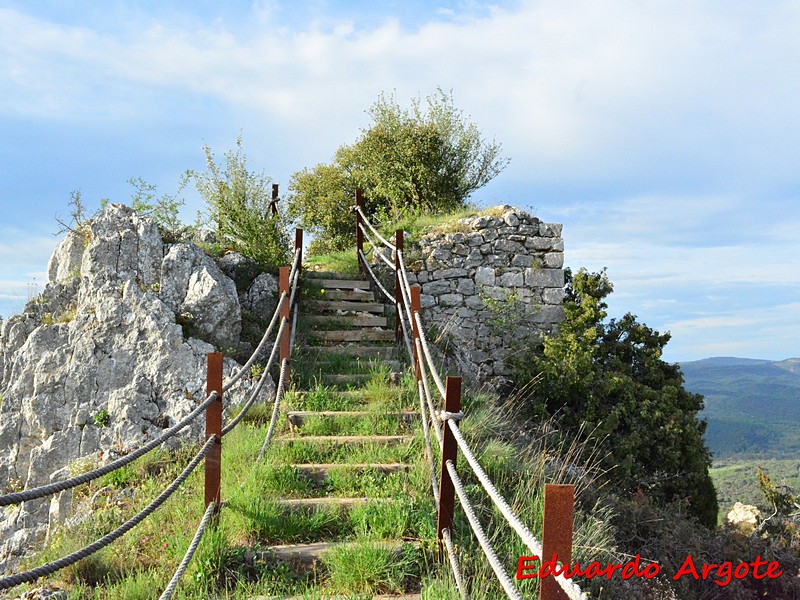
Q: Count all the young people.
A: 0